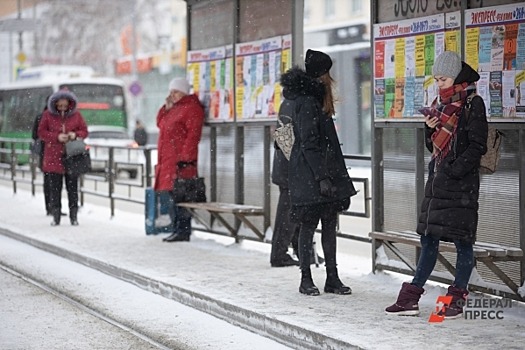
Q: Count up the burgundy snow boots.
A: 2